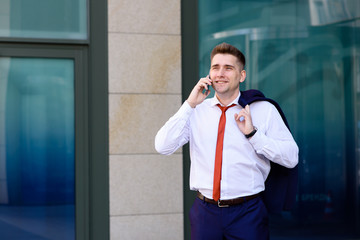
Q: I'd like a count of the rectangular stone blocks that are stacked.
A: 5